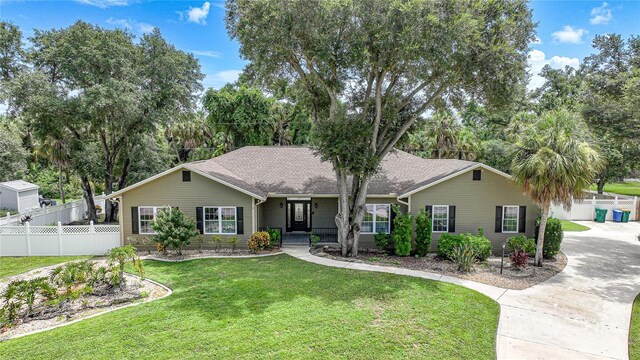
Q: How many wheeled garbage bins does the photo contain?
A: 3